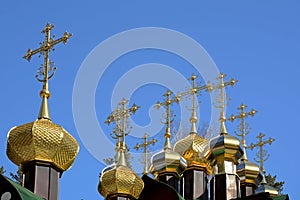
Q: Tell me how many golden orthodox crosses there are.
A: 9